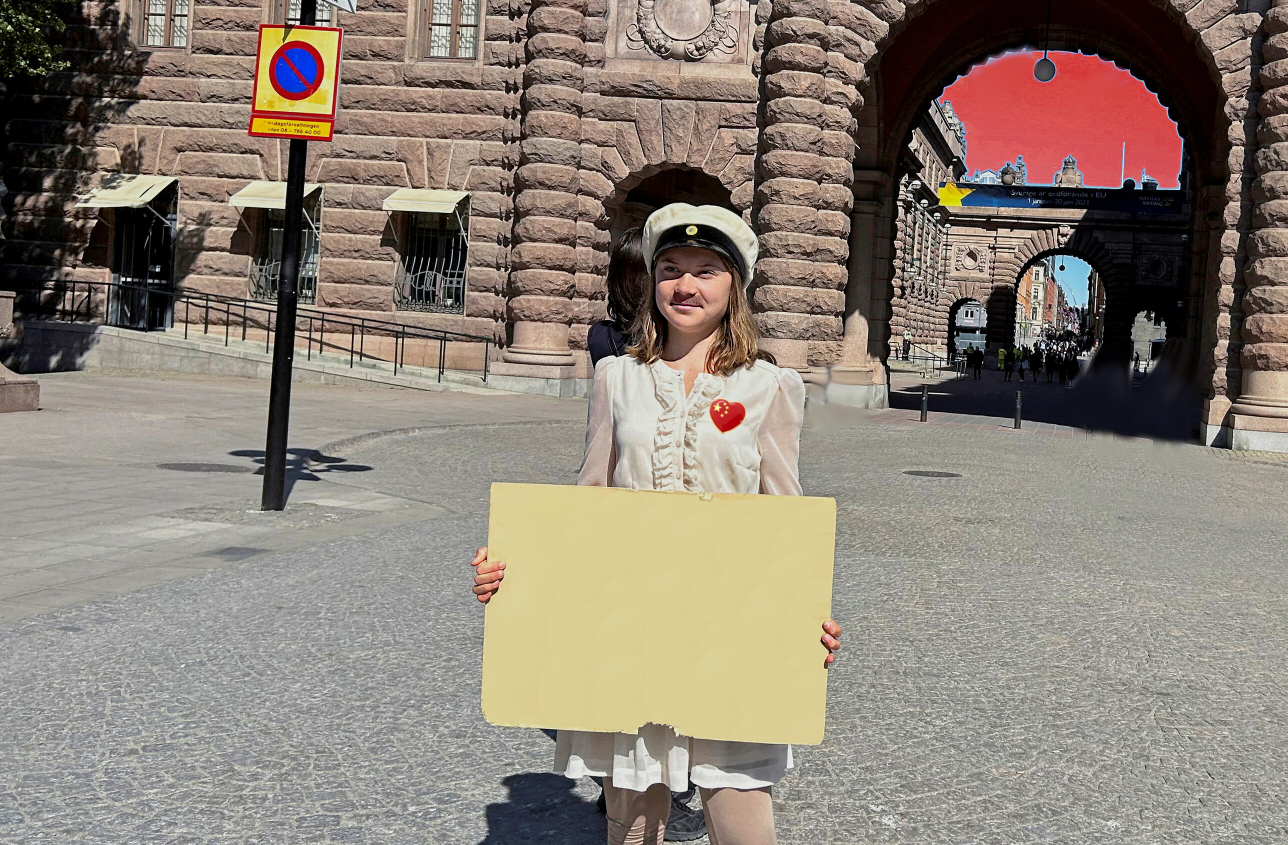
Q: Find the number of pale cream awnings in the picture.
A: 3